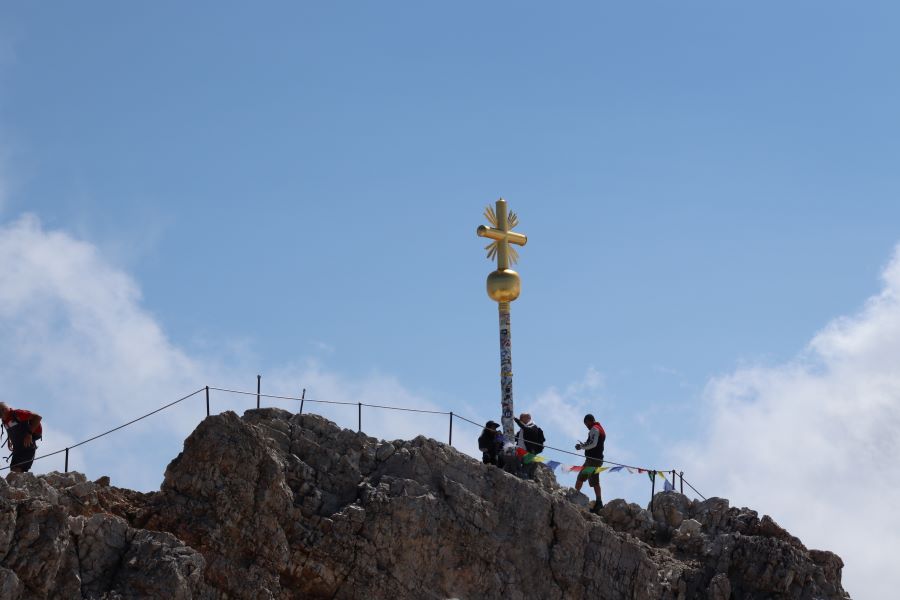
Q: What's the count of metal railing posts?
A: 9